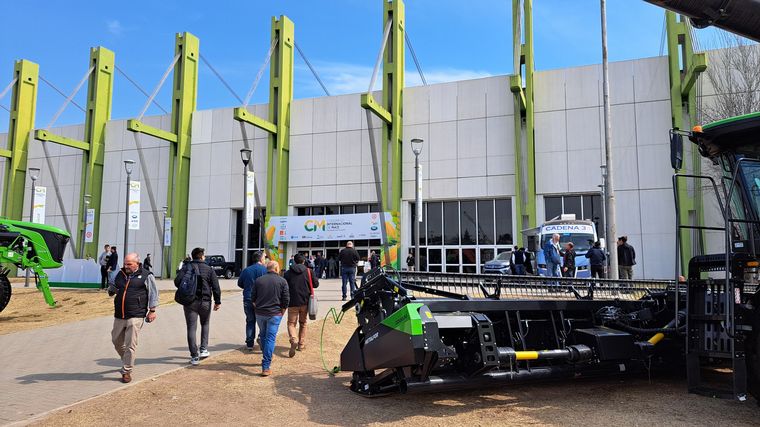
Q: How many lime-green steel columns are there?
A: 7